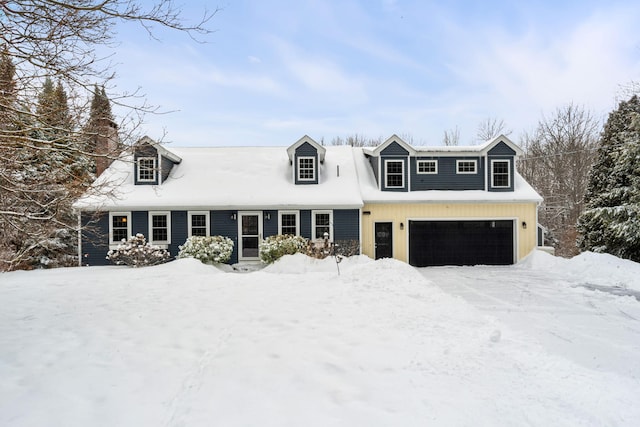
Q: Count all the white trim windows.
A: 11